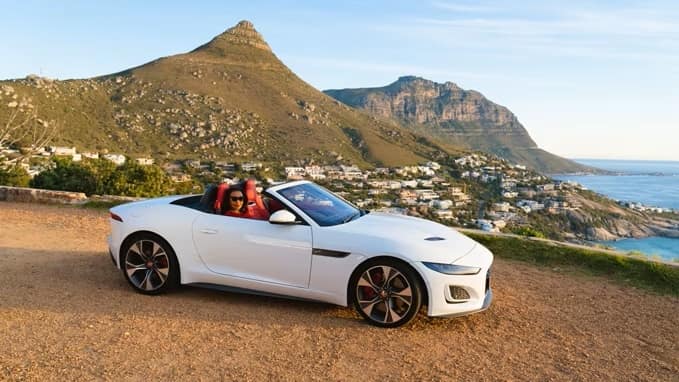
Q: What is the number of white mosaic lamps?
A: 0